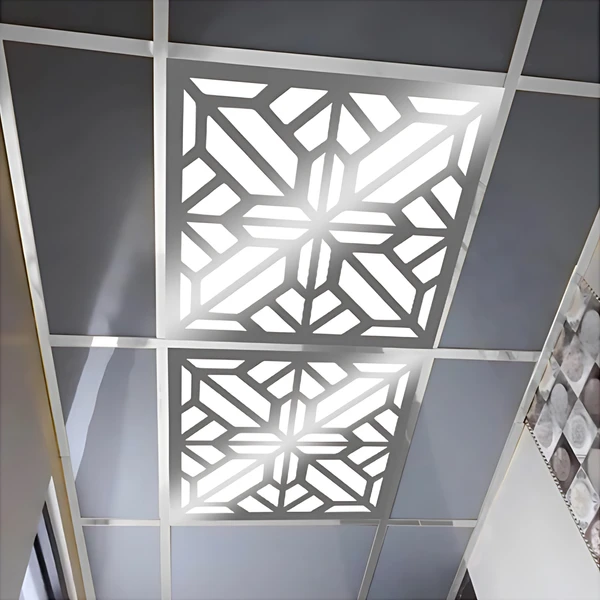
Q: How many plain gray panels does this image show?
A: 10